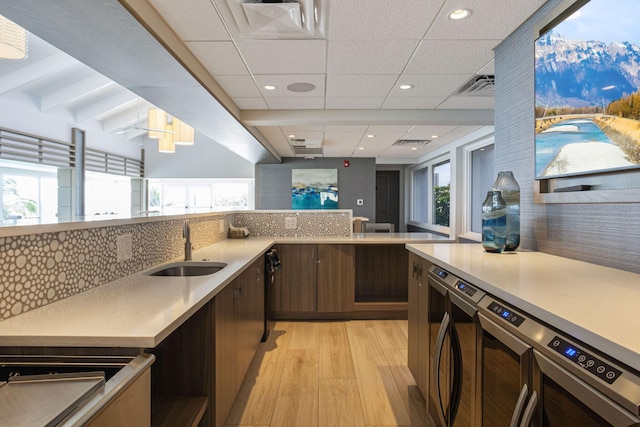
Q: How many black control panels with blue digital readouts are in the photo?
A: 4